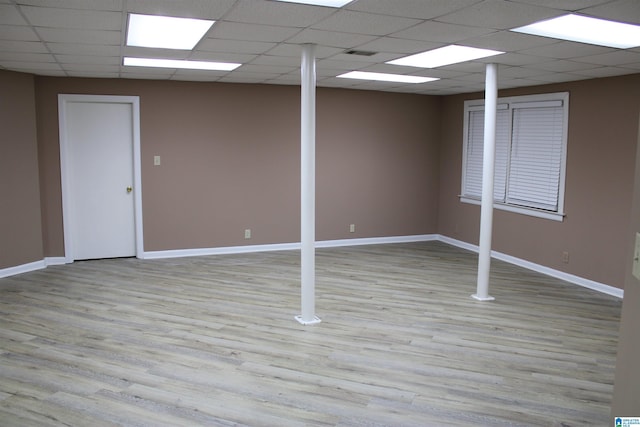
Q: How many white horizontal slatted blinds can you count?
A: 2